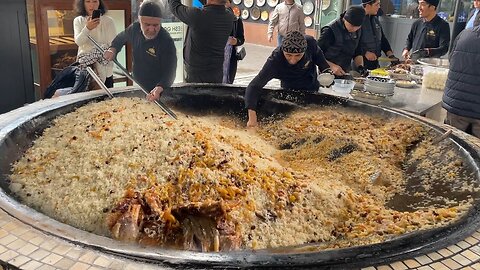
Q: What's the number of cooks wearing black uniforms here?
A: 5